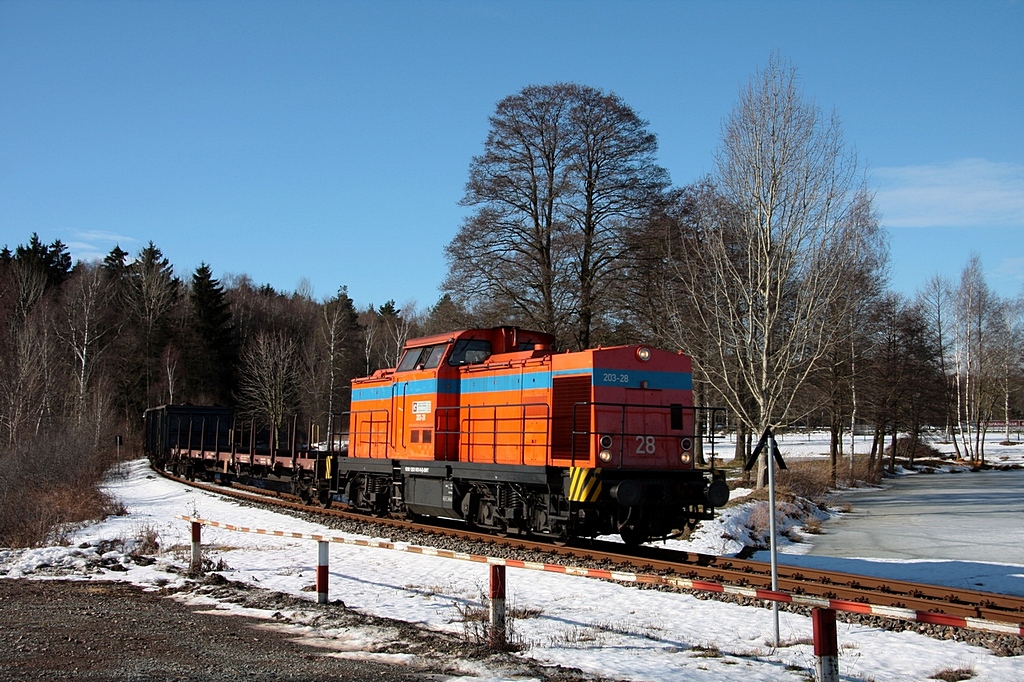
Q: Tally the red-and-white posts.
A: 4